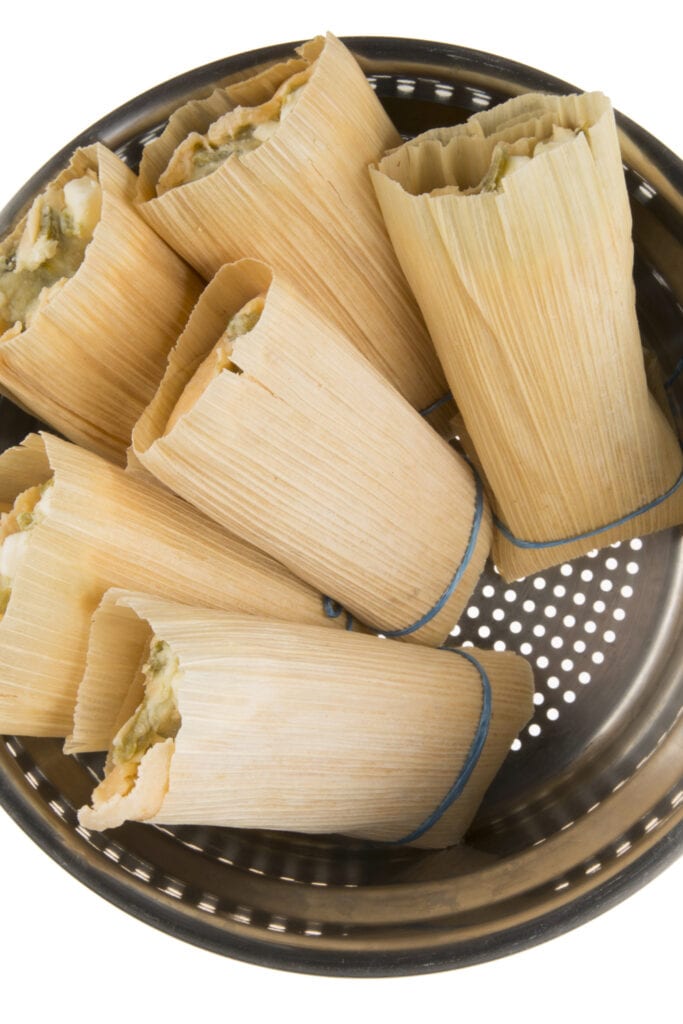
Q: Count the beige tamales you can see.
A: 6